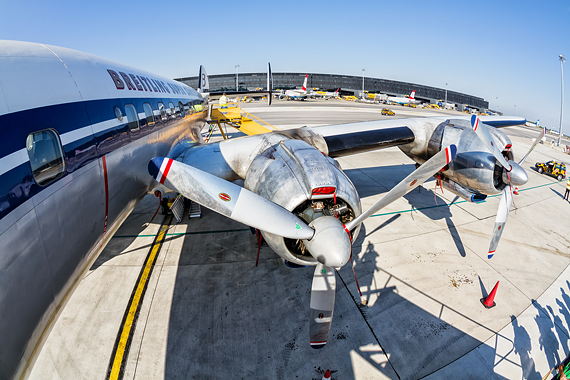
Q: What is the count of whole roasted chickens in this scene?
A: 0